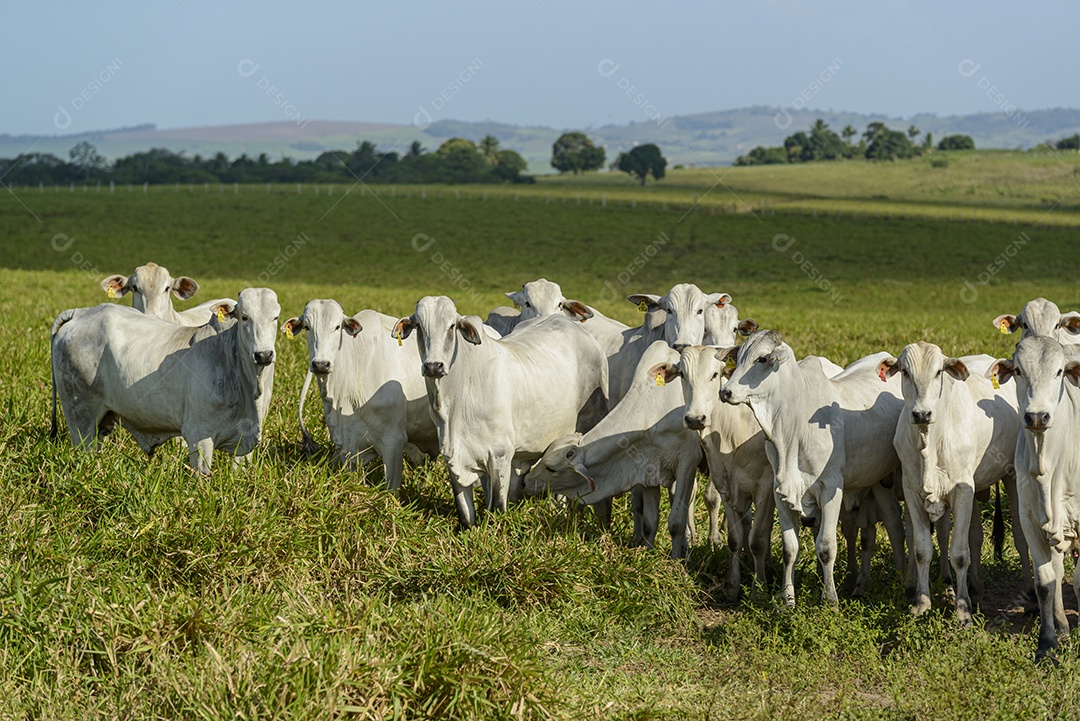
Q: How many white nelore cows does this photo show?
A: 13